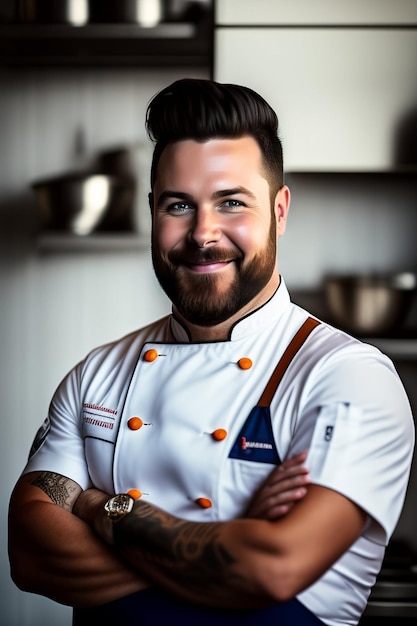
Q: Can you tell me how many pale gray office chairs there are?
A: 0